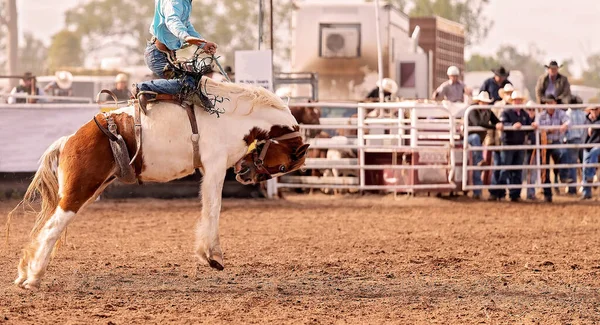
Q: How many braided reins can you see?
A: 1